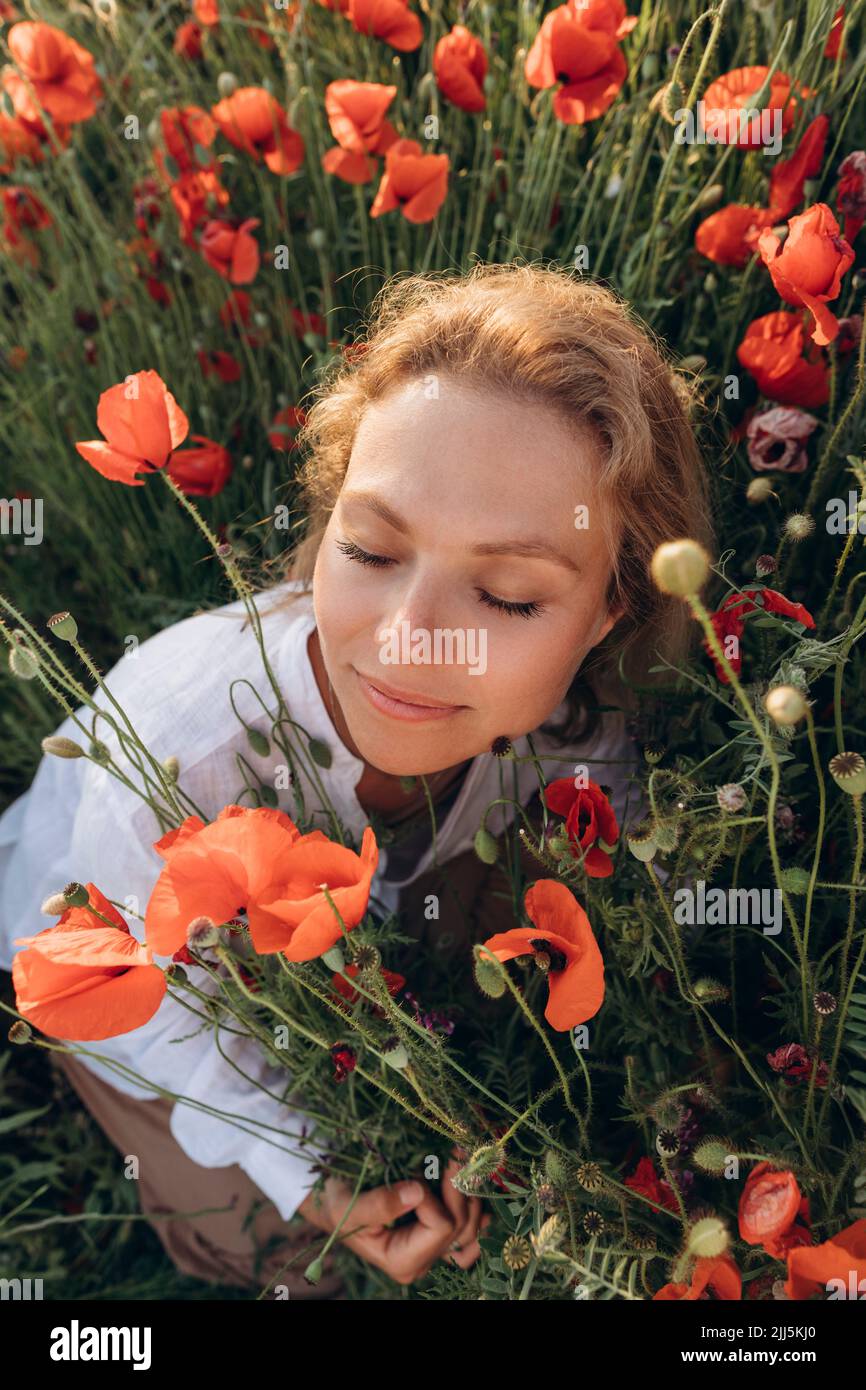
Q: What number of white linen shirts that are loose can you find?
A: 1